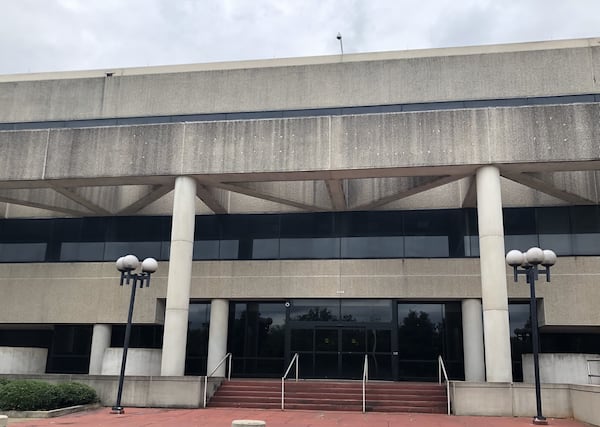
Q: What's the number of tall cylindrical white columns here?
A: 2